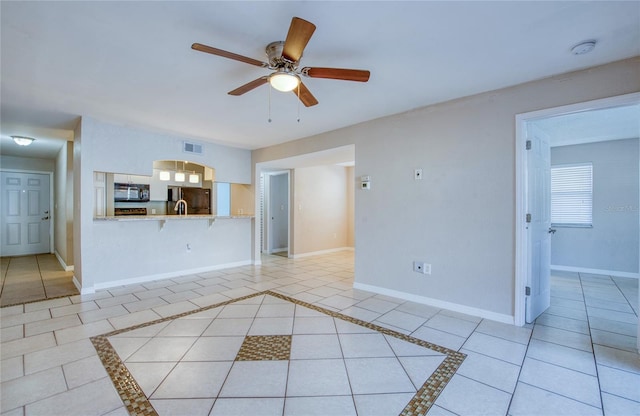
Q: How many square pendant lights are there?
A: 3